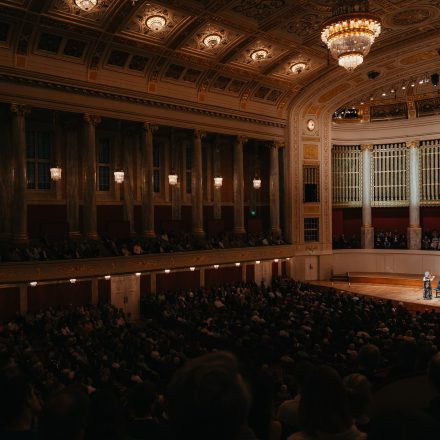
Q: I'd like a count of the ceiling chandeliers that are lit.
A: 6